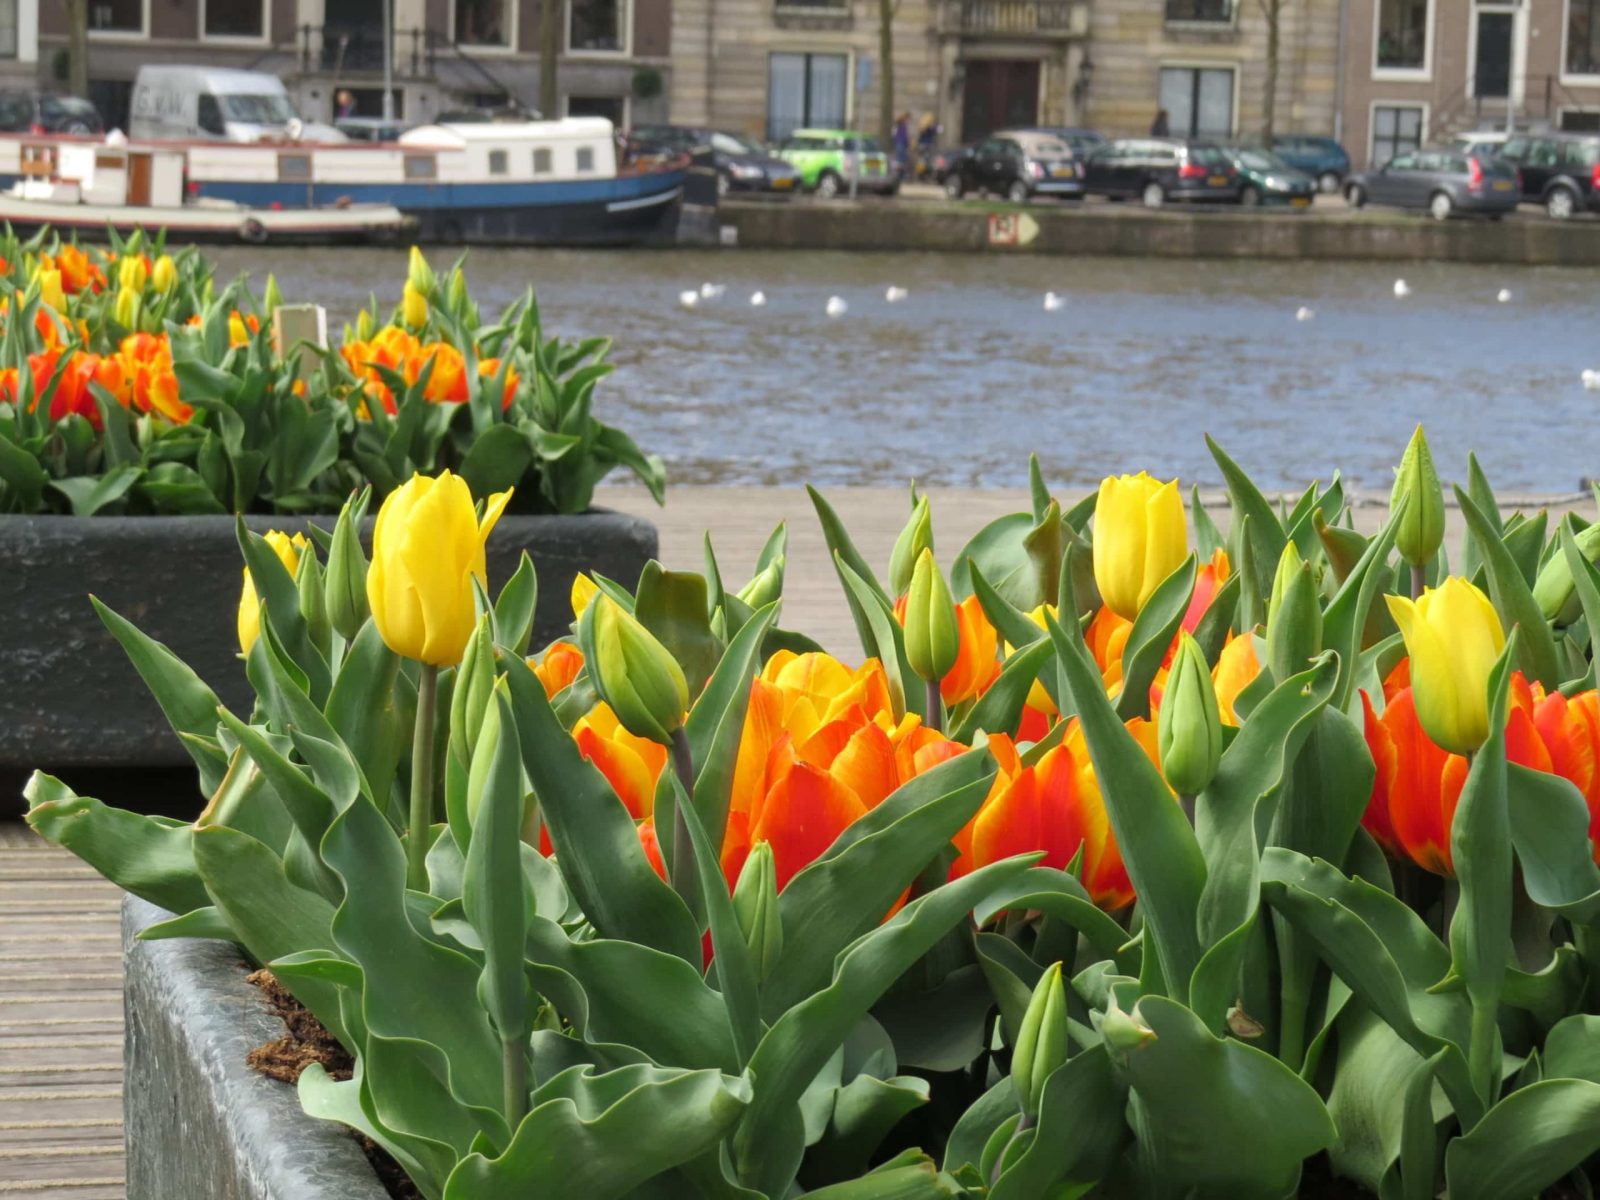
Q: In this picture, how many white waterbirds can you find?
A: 10